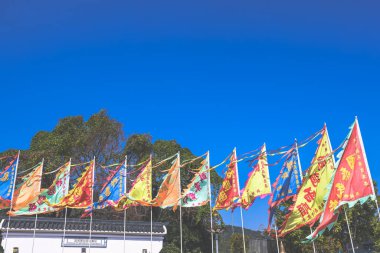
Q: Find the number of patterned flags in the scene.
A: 13